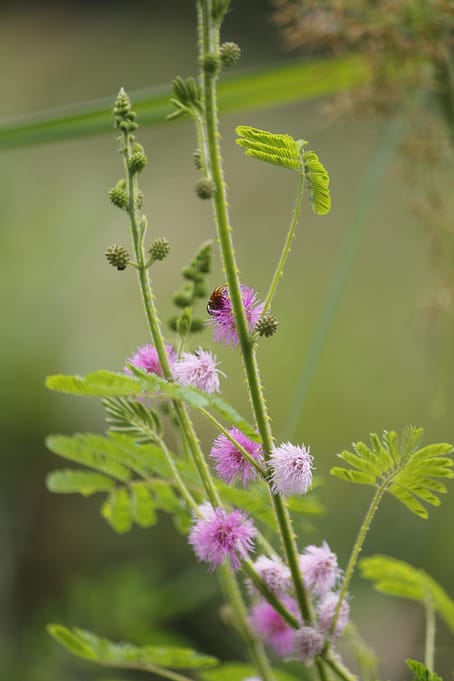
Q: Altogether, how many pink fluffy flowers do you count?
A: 11